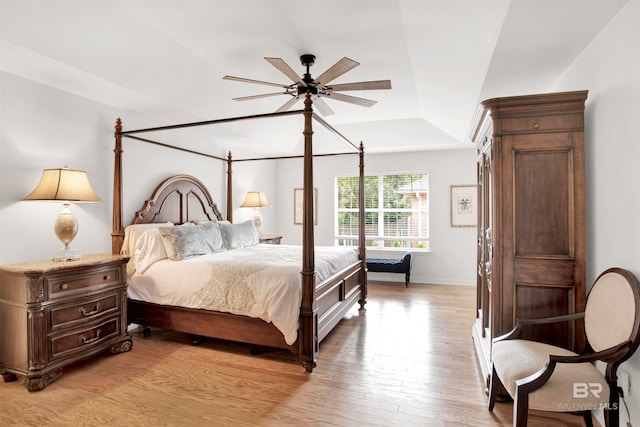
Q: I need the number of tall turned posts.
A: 4